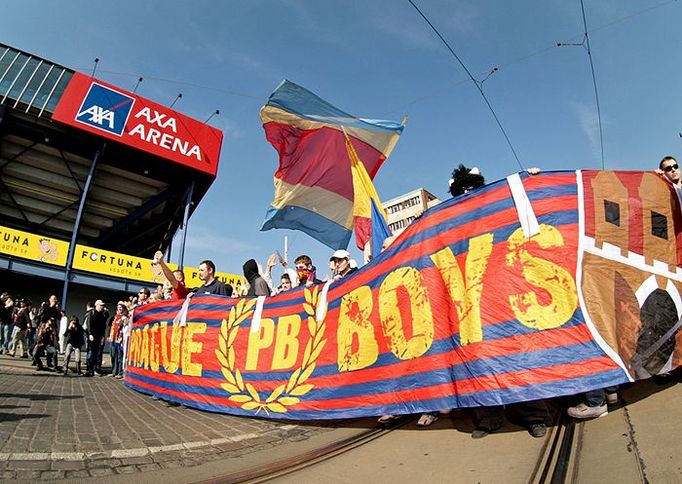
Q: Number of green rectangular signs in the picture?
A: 0